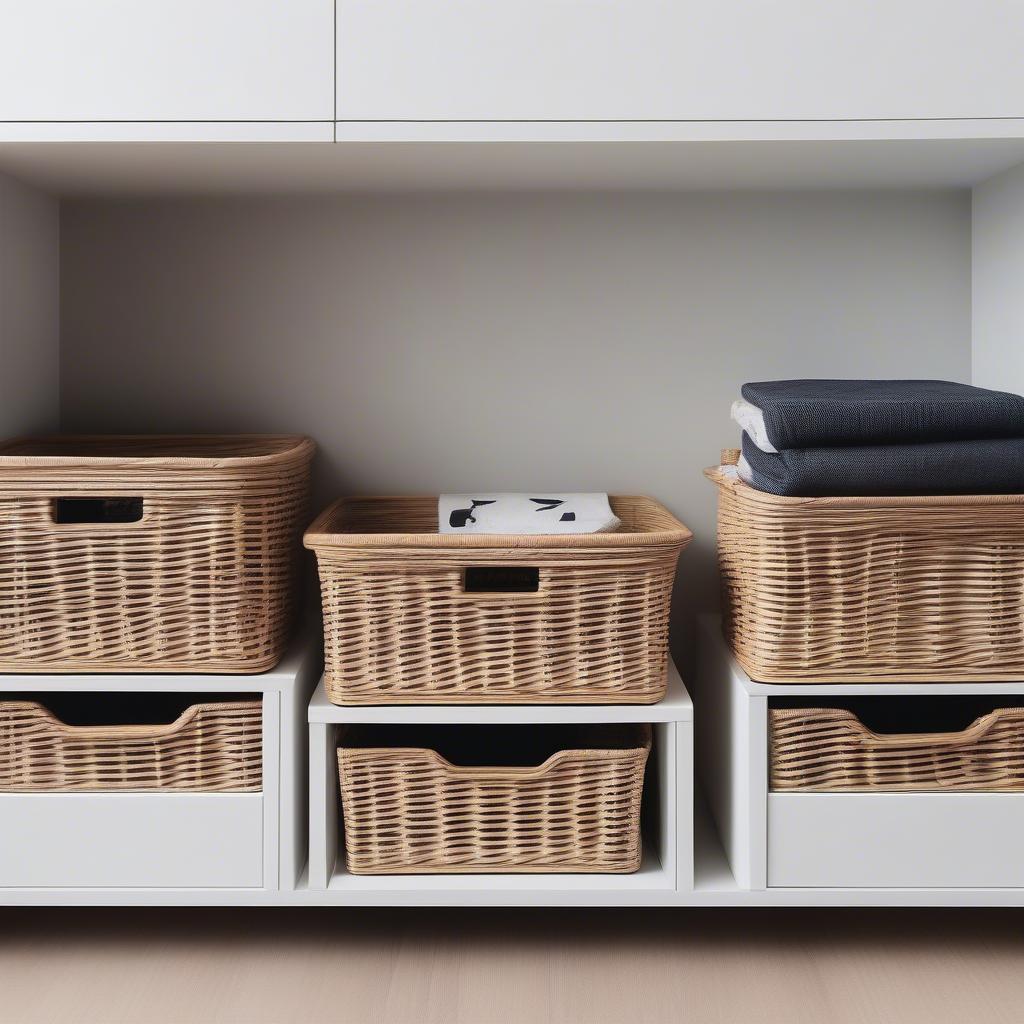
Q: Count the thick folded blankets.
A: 2